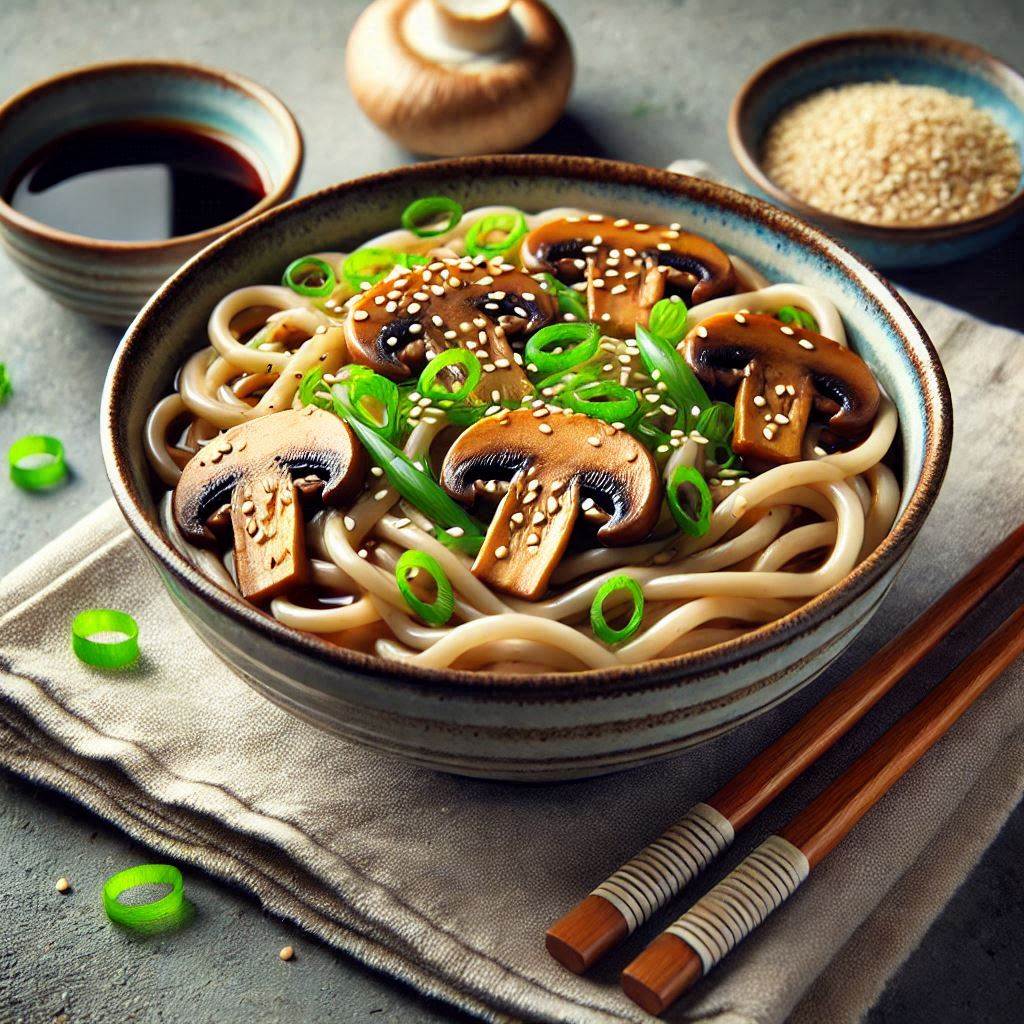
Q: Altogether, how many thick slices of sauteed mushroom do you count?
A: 5